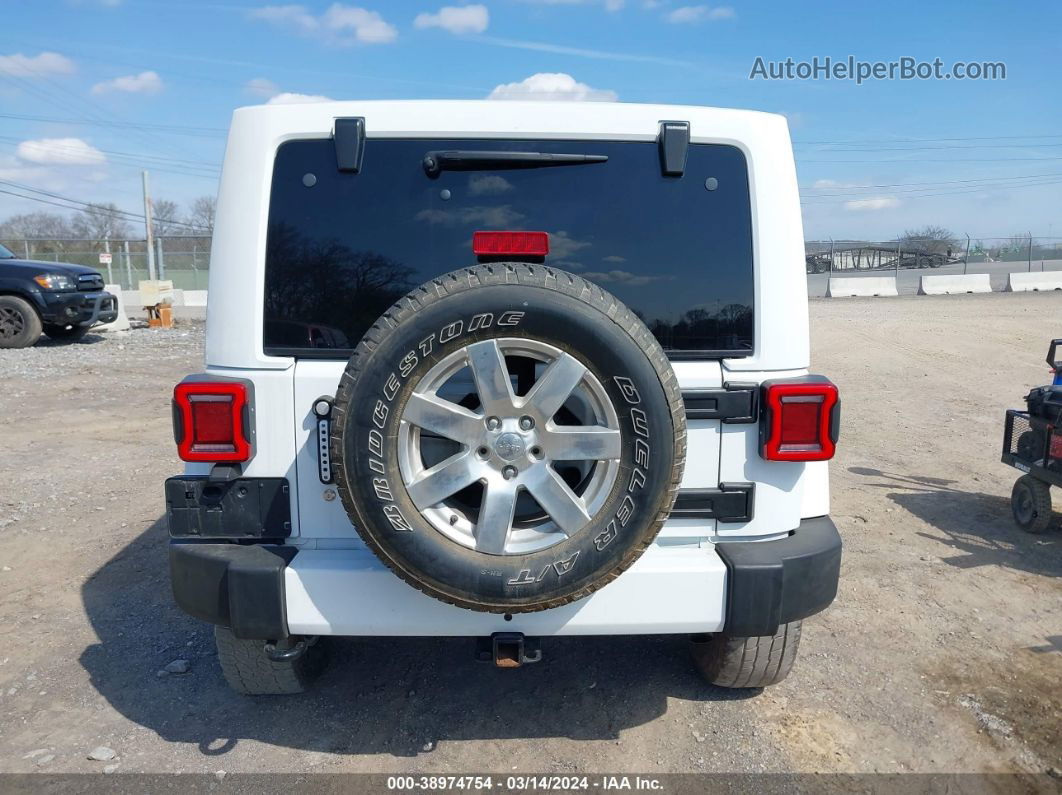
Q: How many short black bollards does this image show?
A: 0